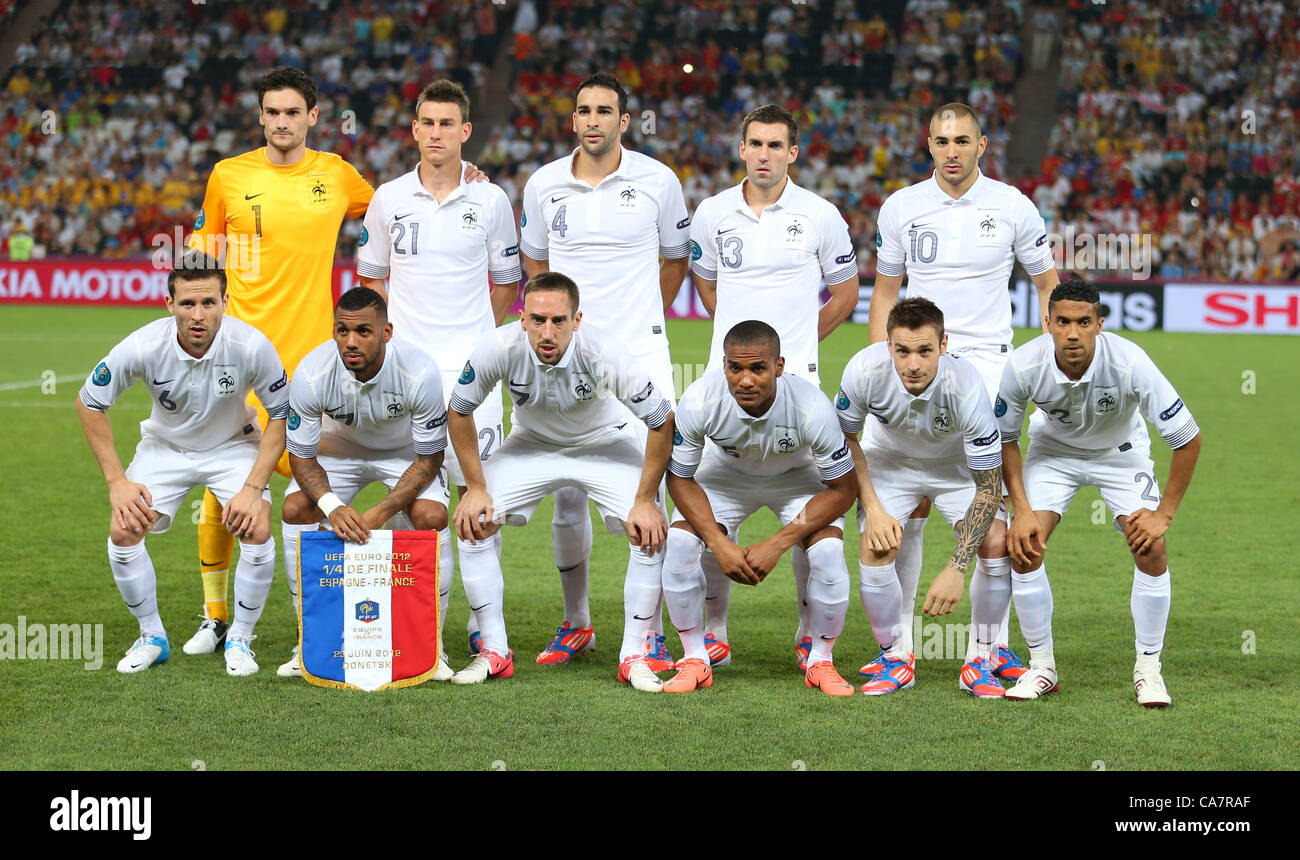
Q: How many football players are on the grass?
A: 11